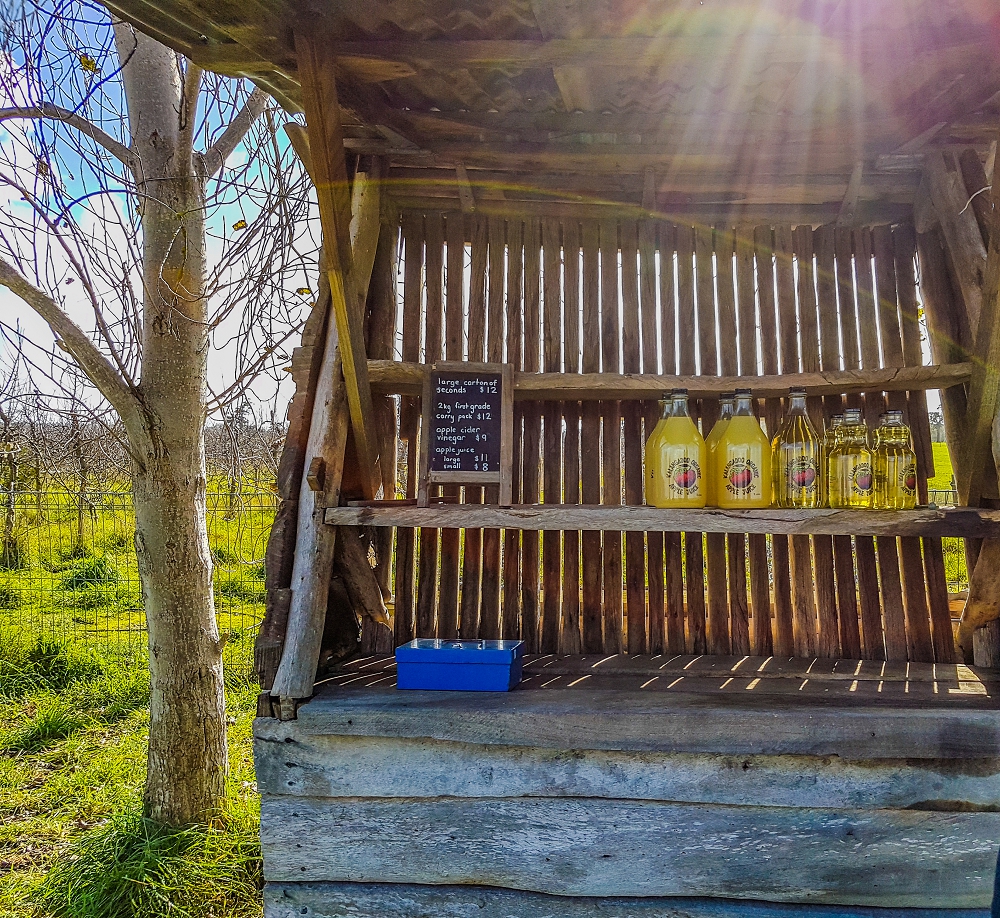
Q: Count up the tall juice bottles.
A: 5